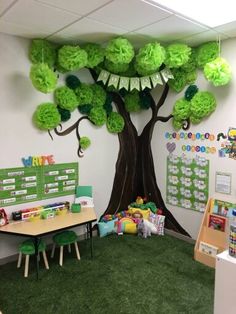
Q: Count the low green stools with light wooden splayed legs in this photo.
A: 2